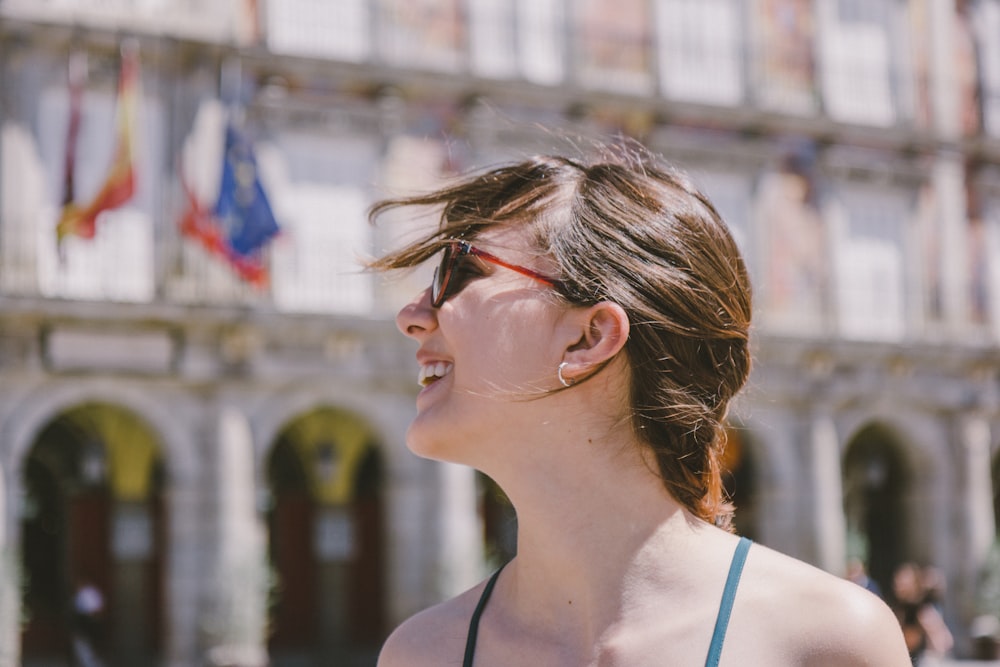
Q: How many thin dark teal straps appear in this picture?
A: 2